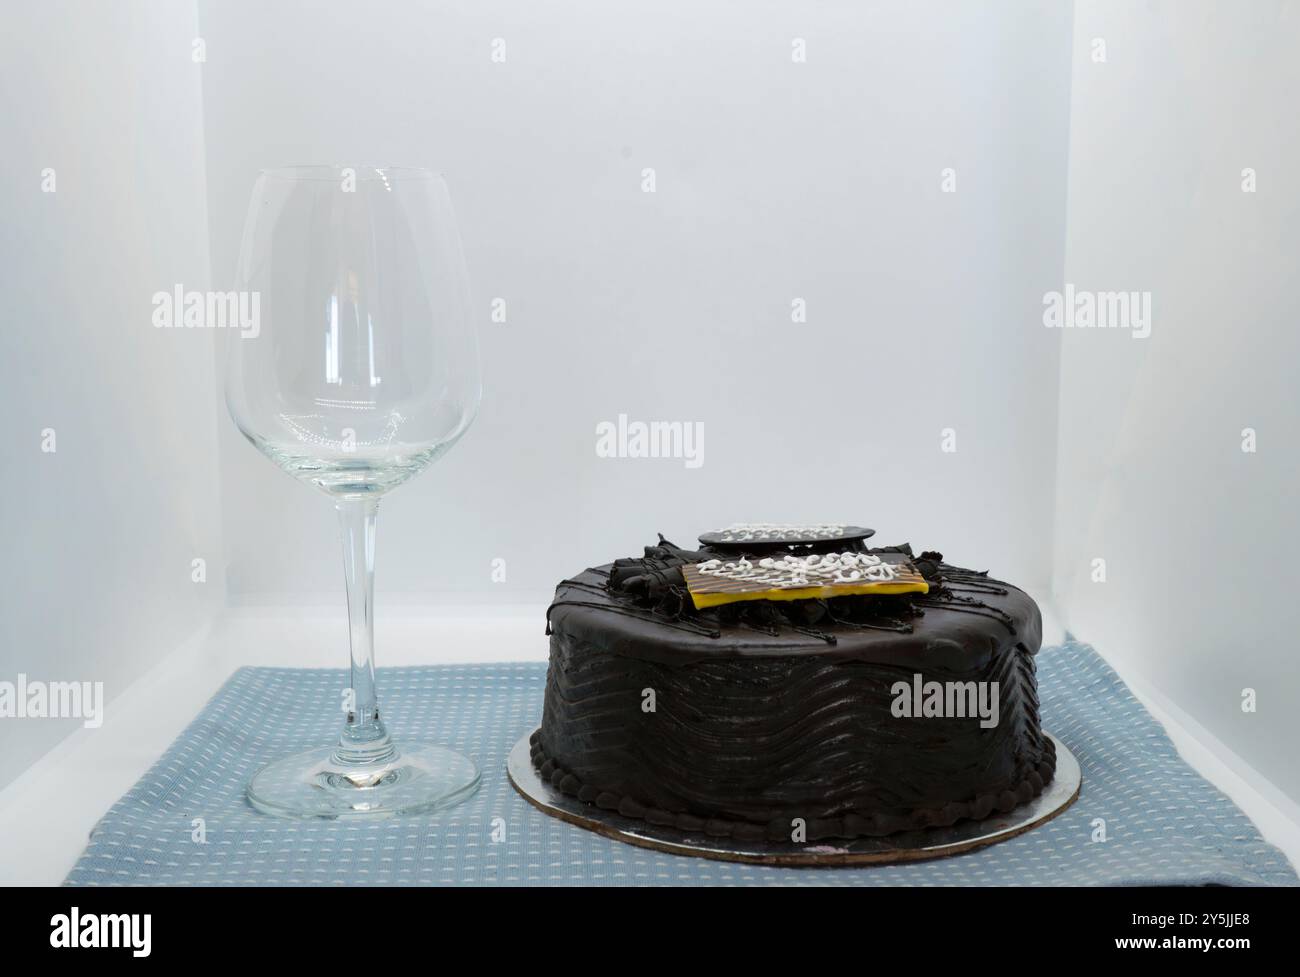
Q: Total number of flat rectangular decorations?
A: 1